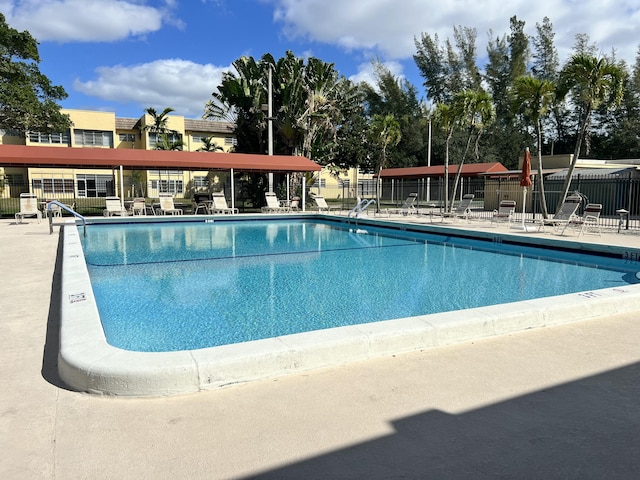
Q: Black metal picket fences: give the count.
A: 1